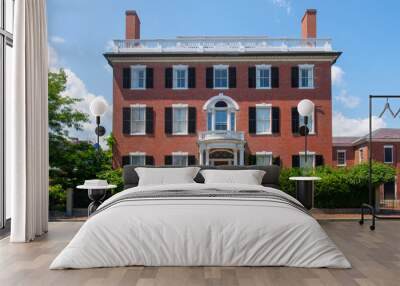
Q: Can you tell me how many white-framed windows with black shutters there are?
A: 13